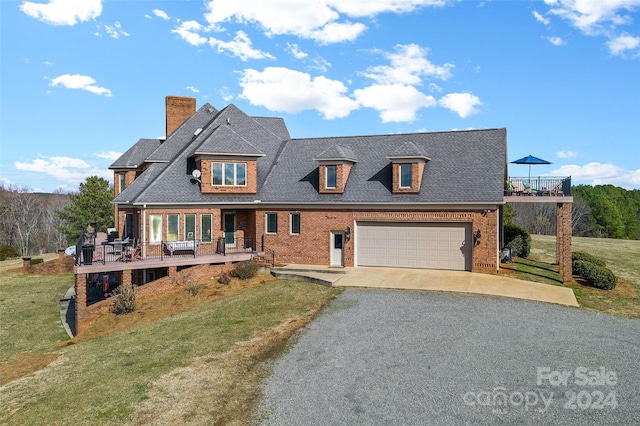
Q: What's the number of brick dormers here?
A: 3